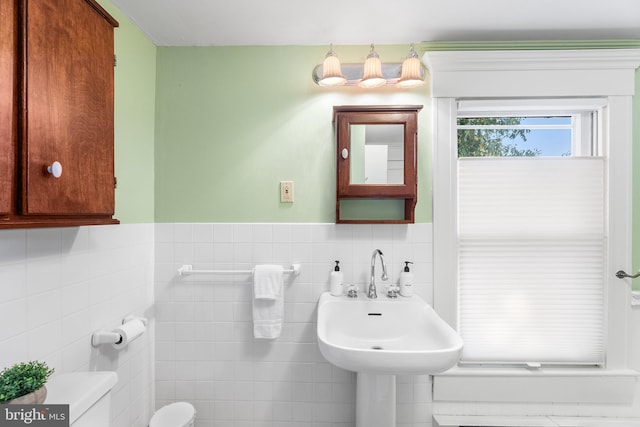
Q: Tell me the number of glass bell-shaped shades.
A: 3